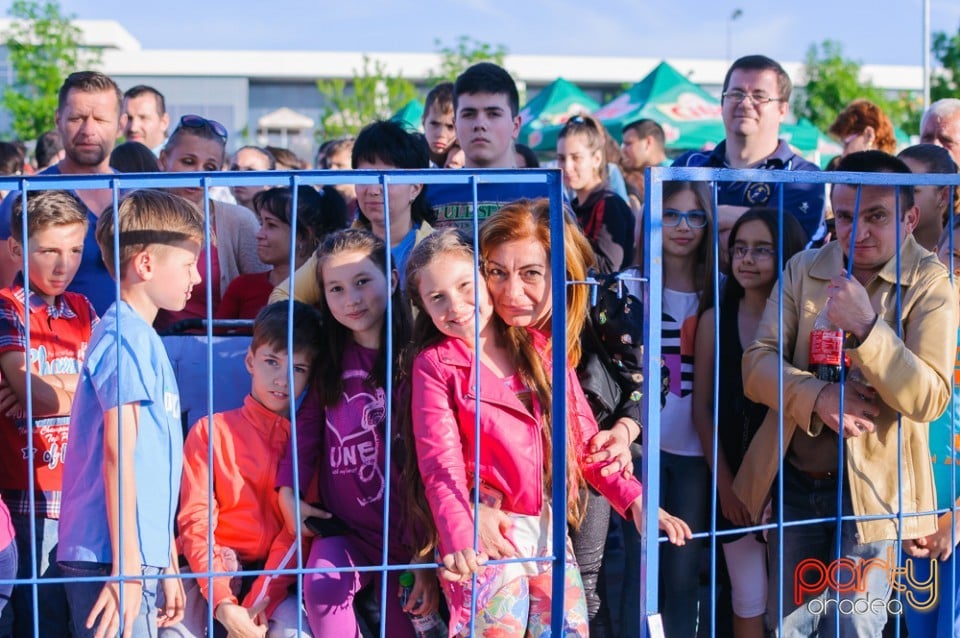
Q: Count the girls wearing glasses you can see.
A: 2